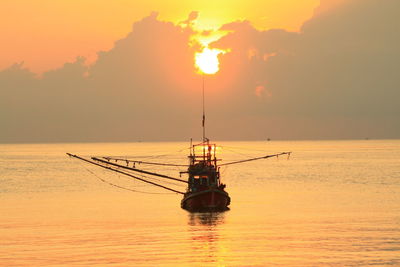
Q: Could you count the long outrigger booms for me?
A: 4